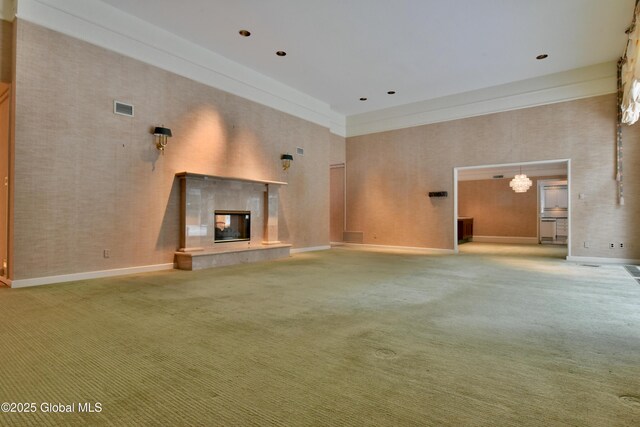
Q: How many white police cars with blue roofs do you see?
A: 0